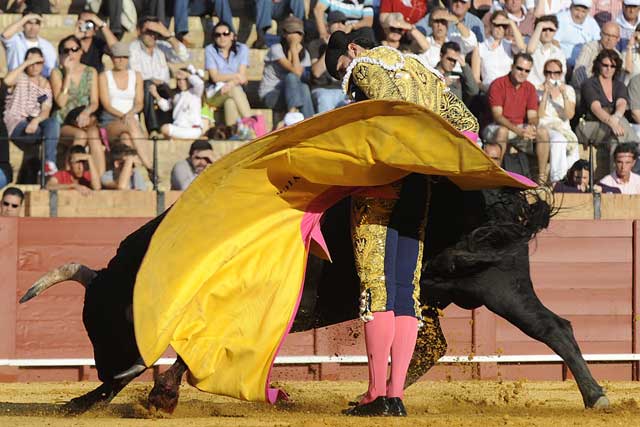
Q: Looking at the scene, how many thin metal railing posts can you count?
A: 3